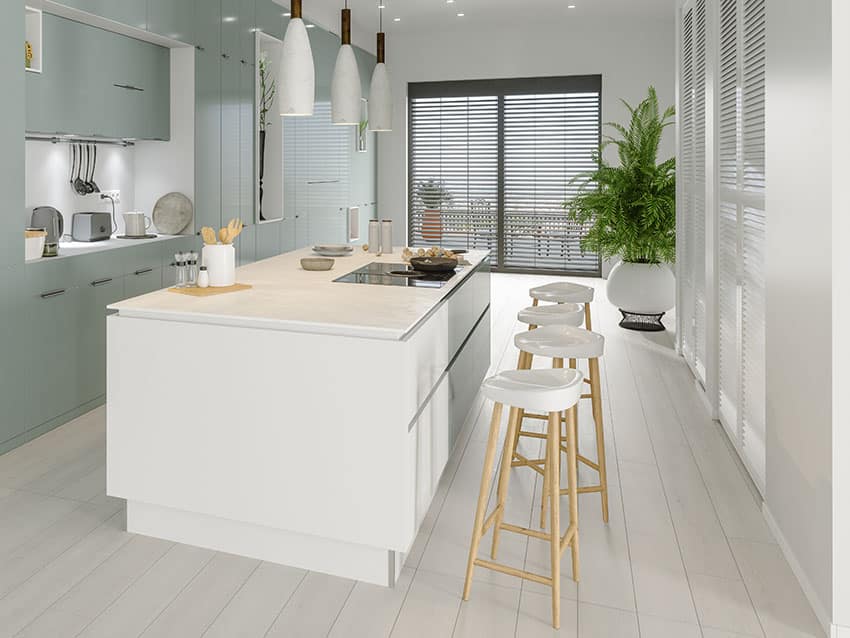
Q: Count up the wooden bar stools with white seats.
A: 4